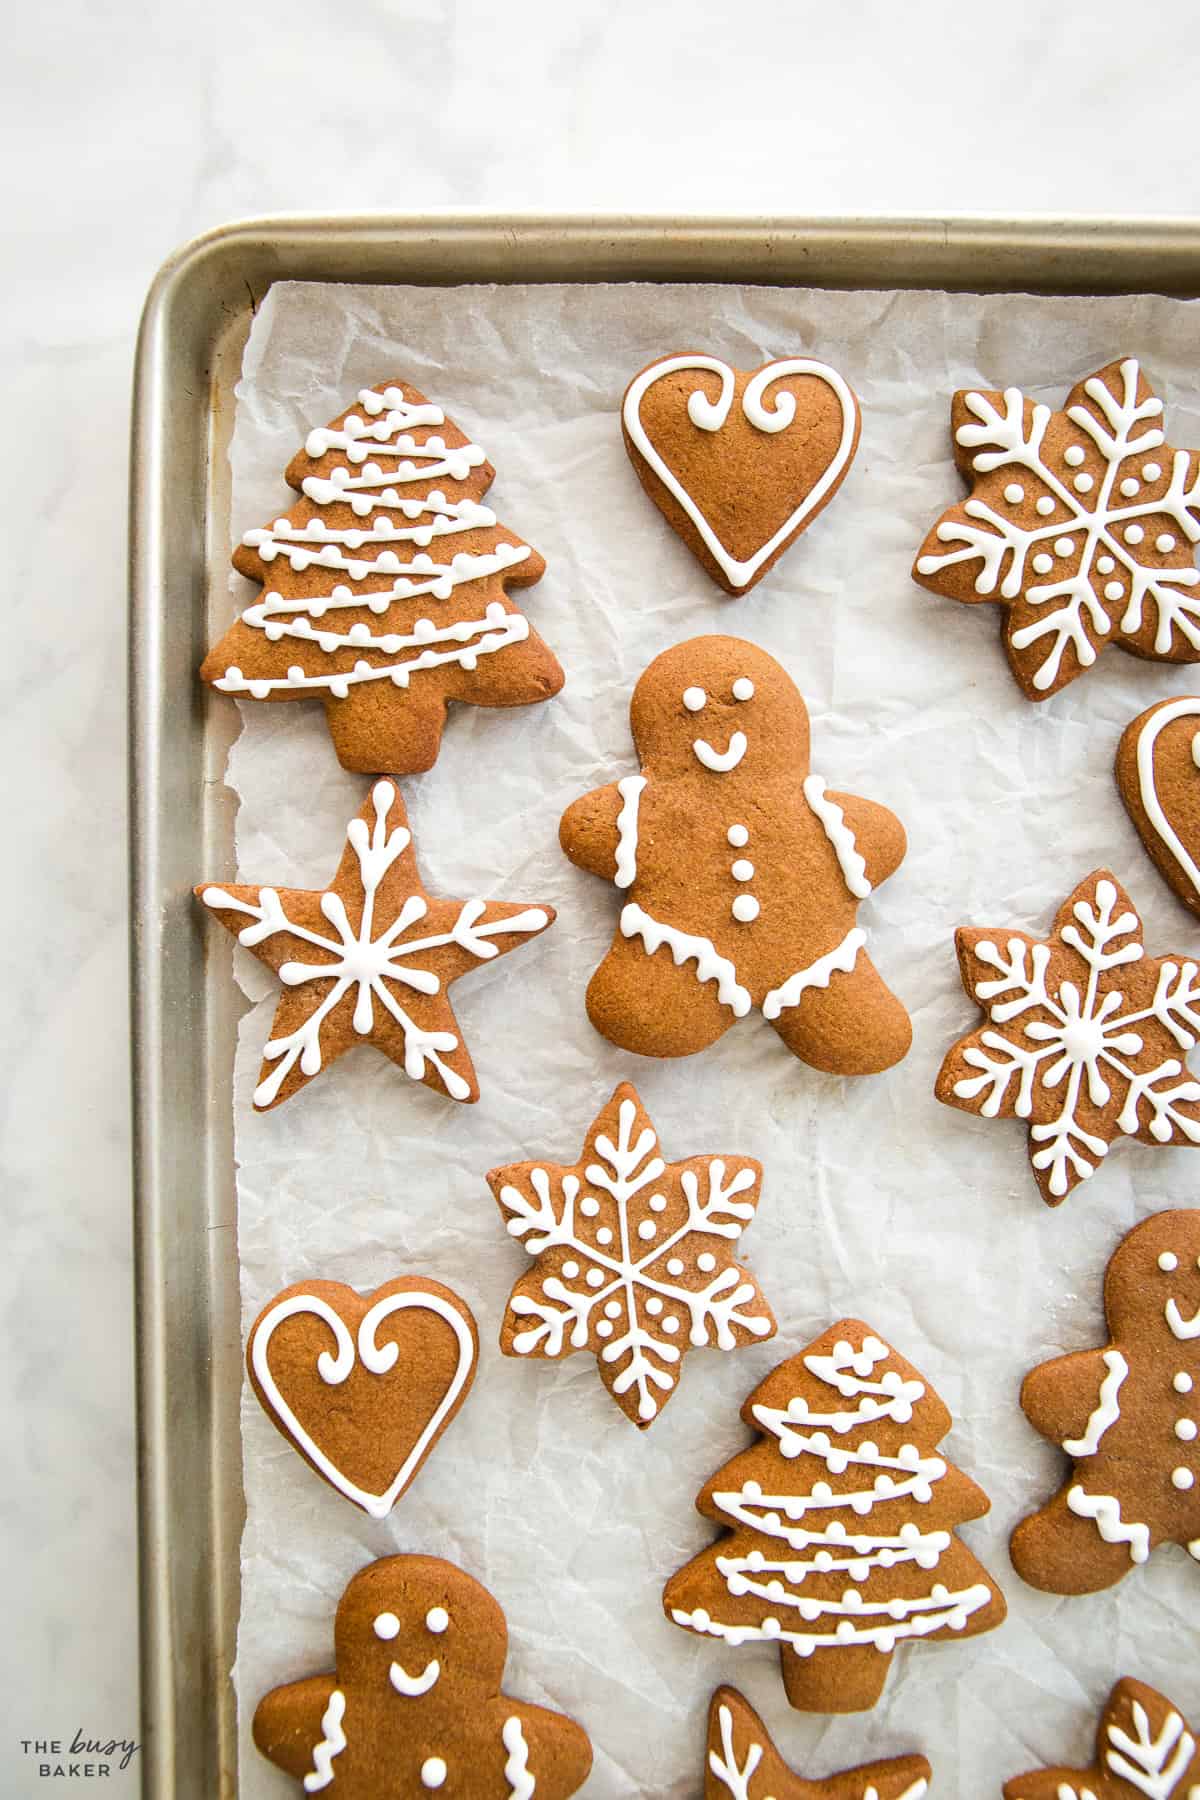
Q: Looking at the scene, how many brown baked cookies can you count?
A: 14